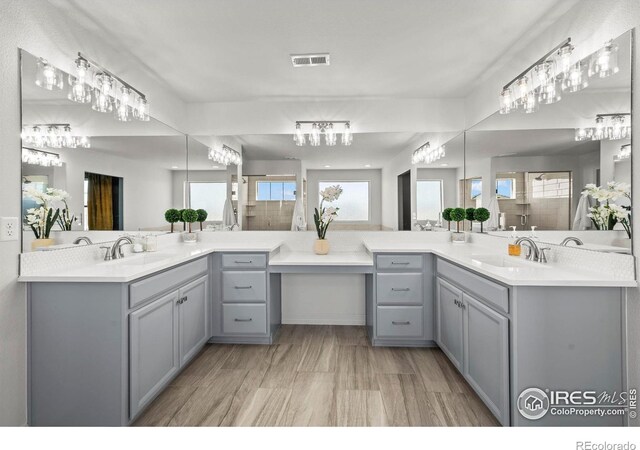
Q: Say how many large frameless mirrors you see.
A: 3